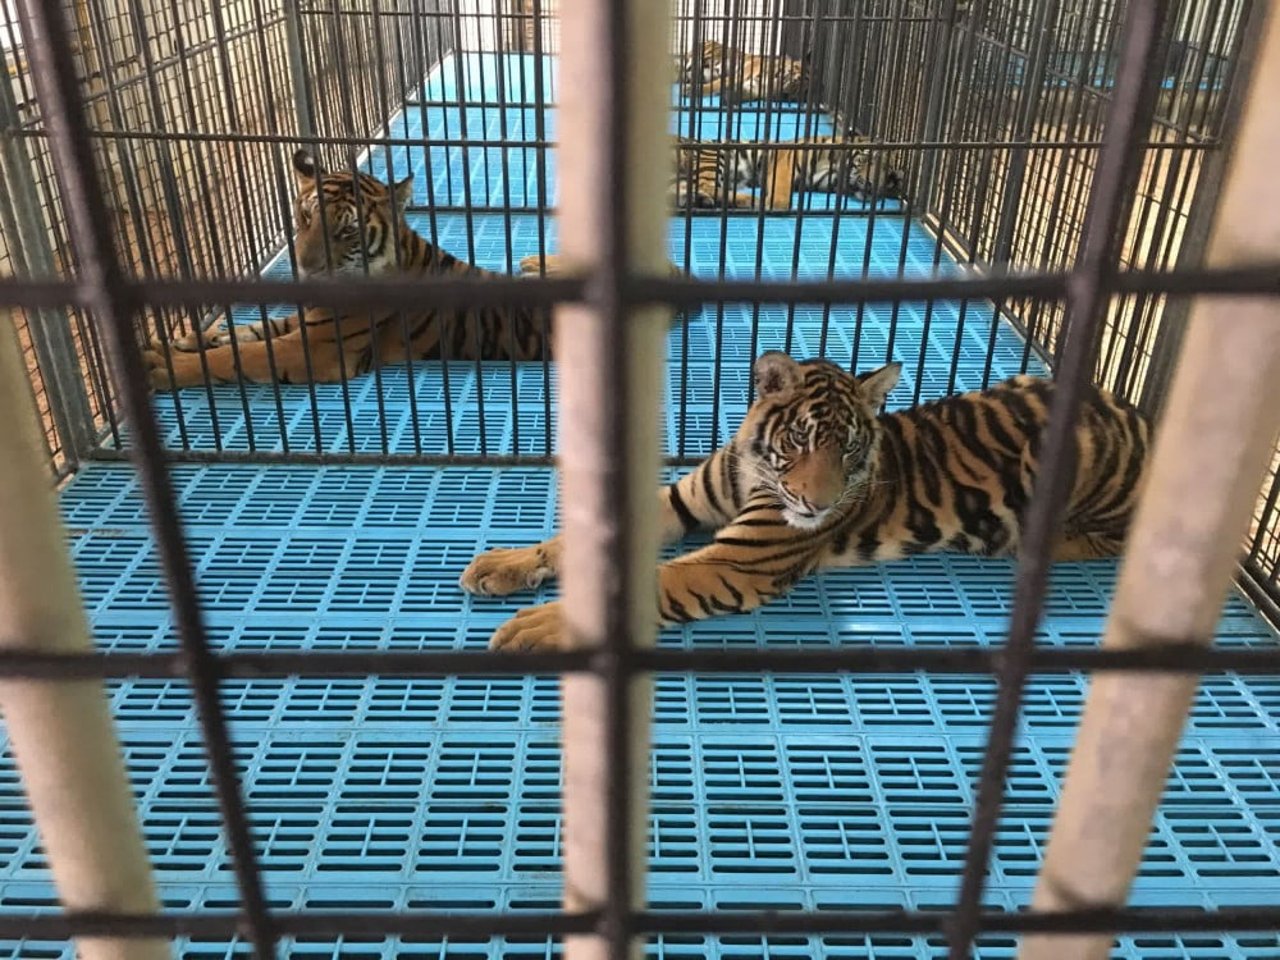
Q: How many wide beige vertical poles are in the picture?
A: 3